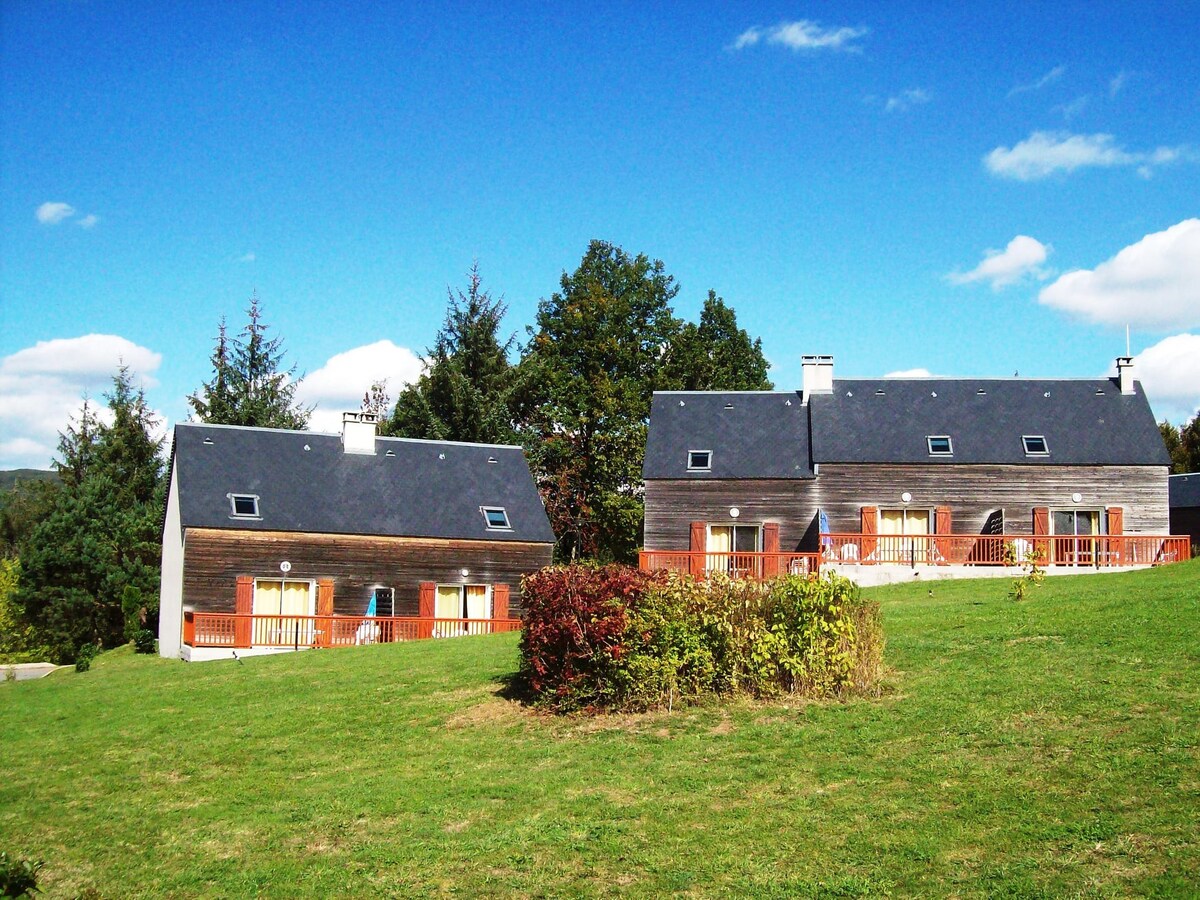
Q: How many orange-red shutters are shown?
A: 10